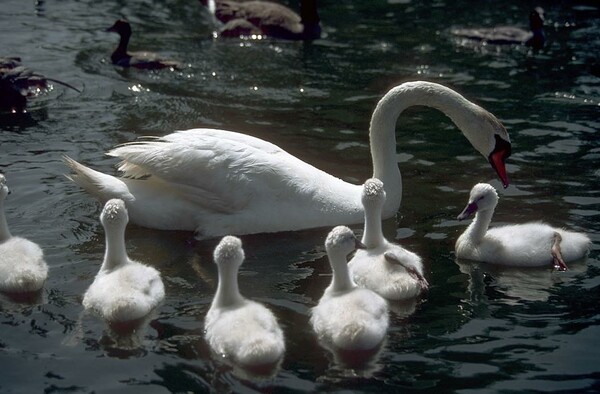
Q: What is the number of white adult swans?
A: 1